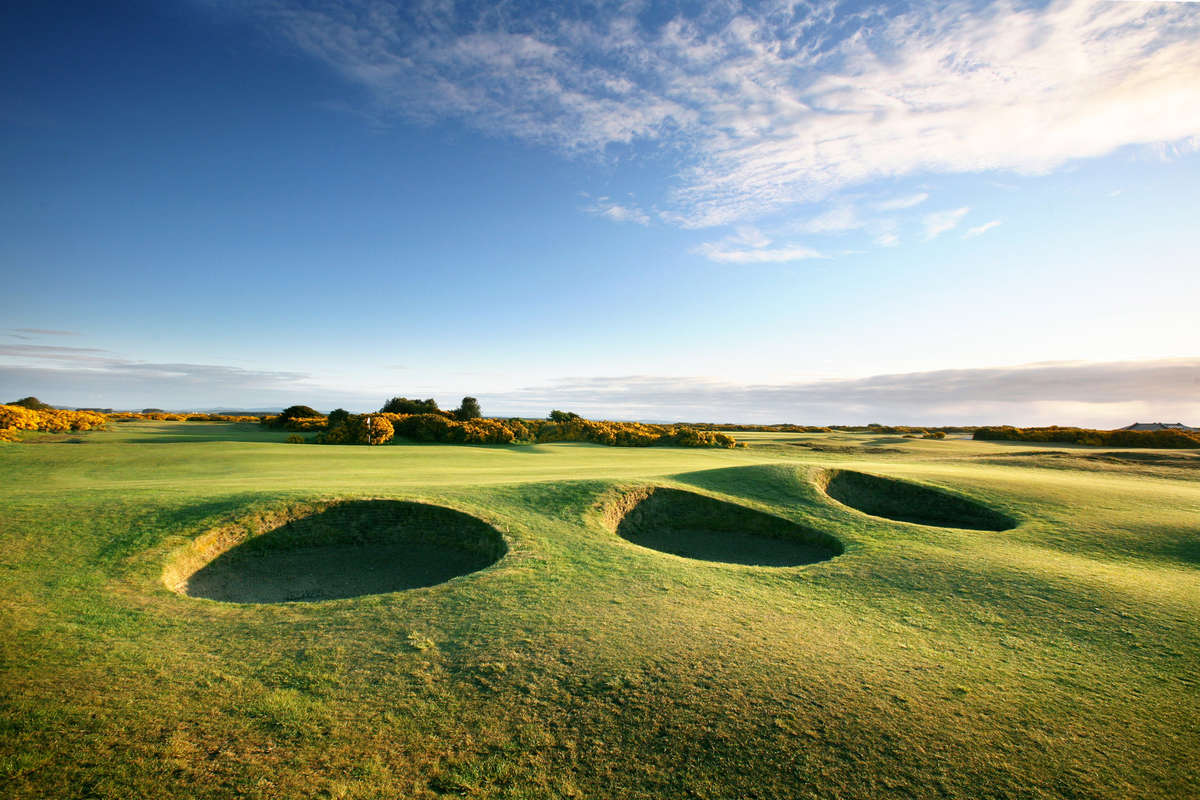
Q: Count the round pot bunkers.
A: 3